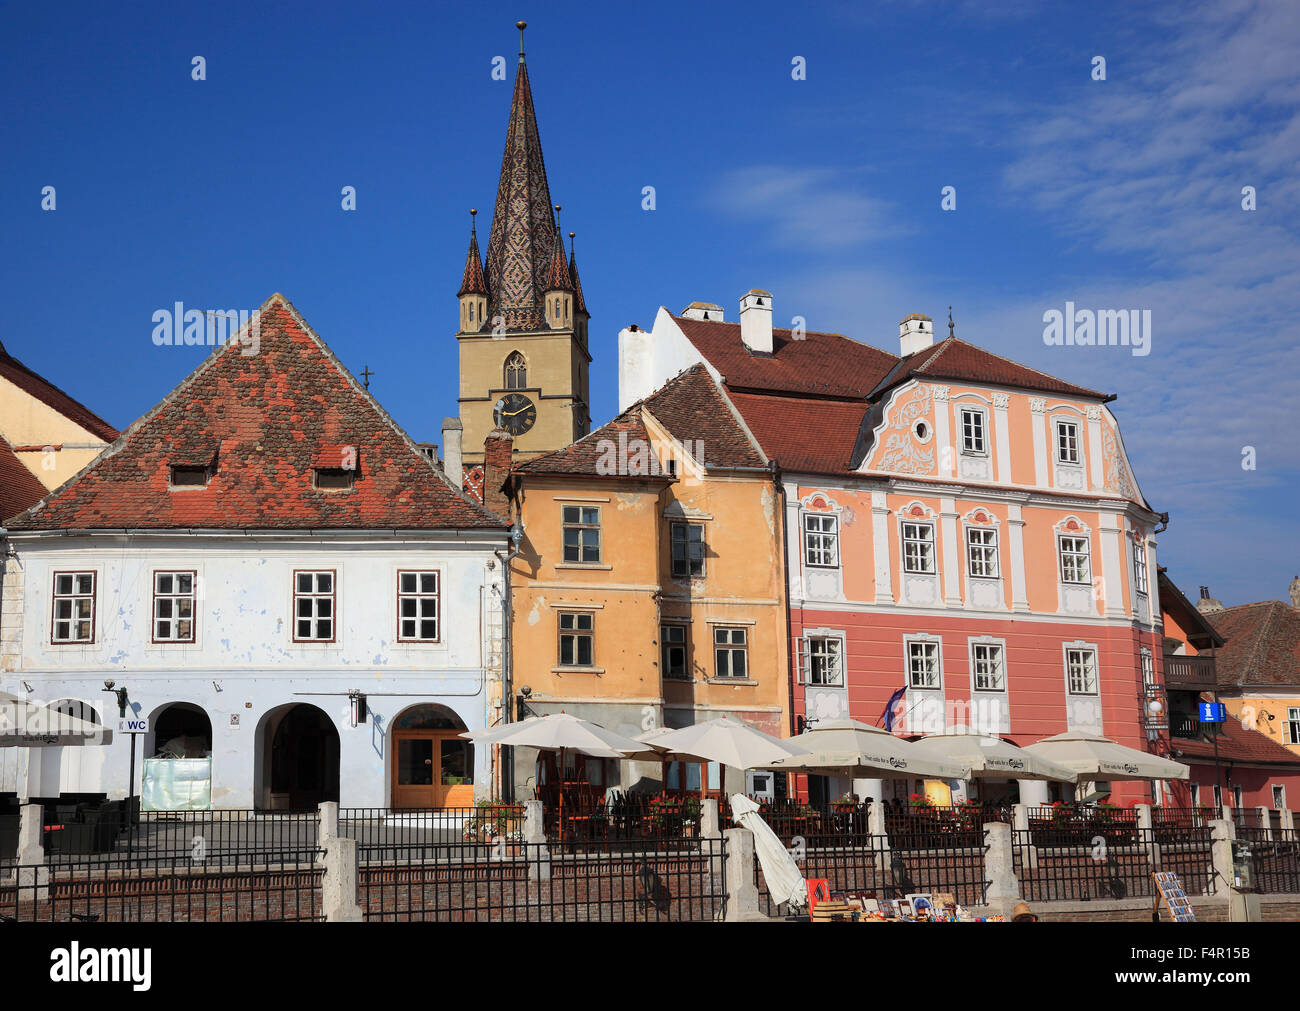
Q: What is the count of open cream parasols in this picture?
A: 7